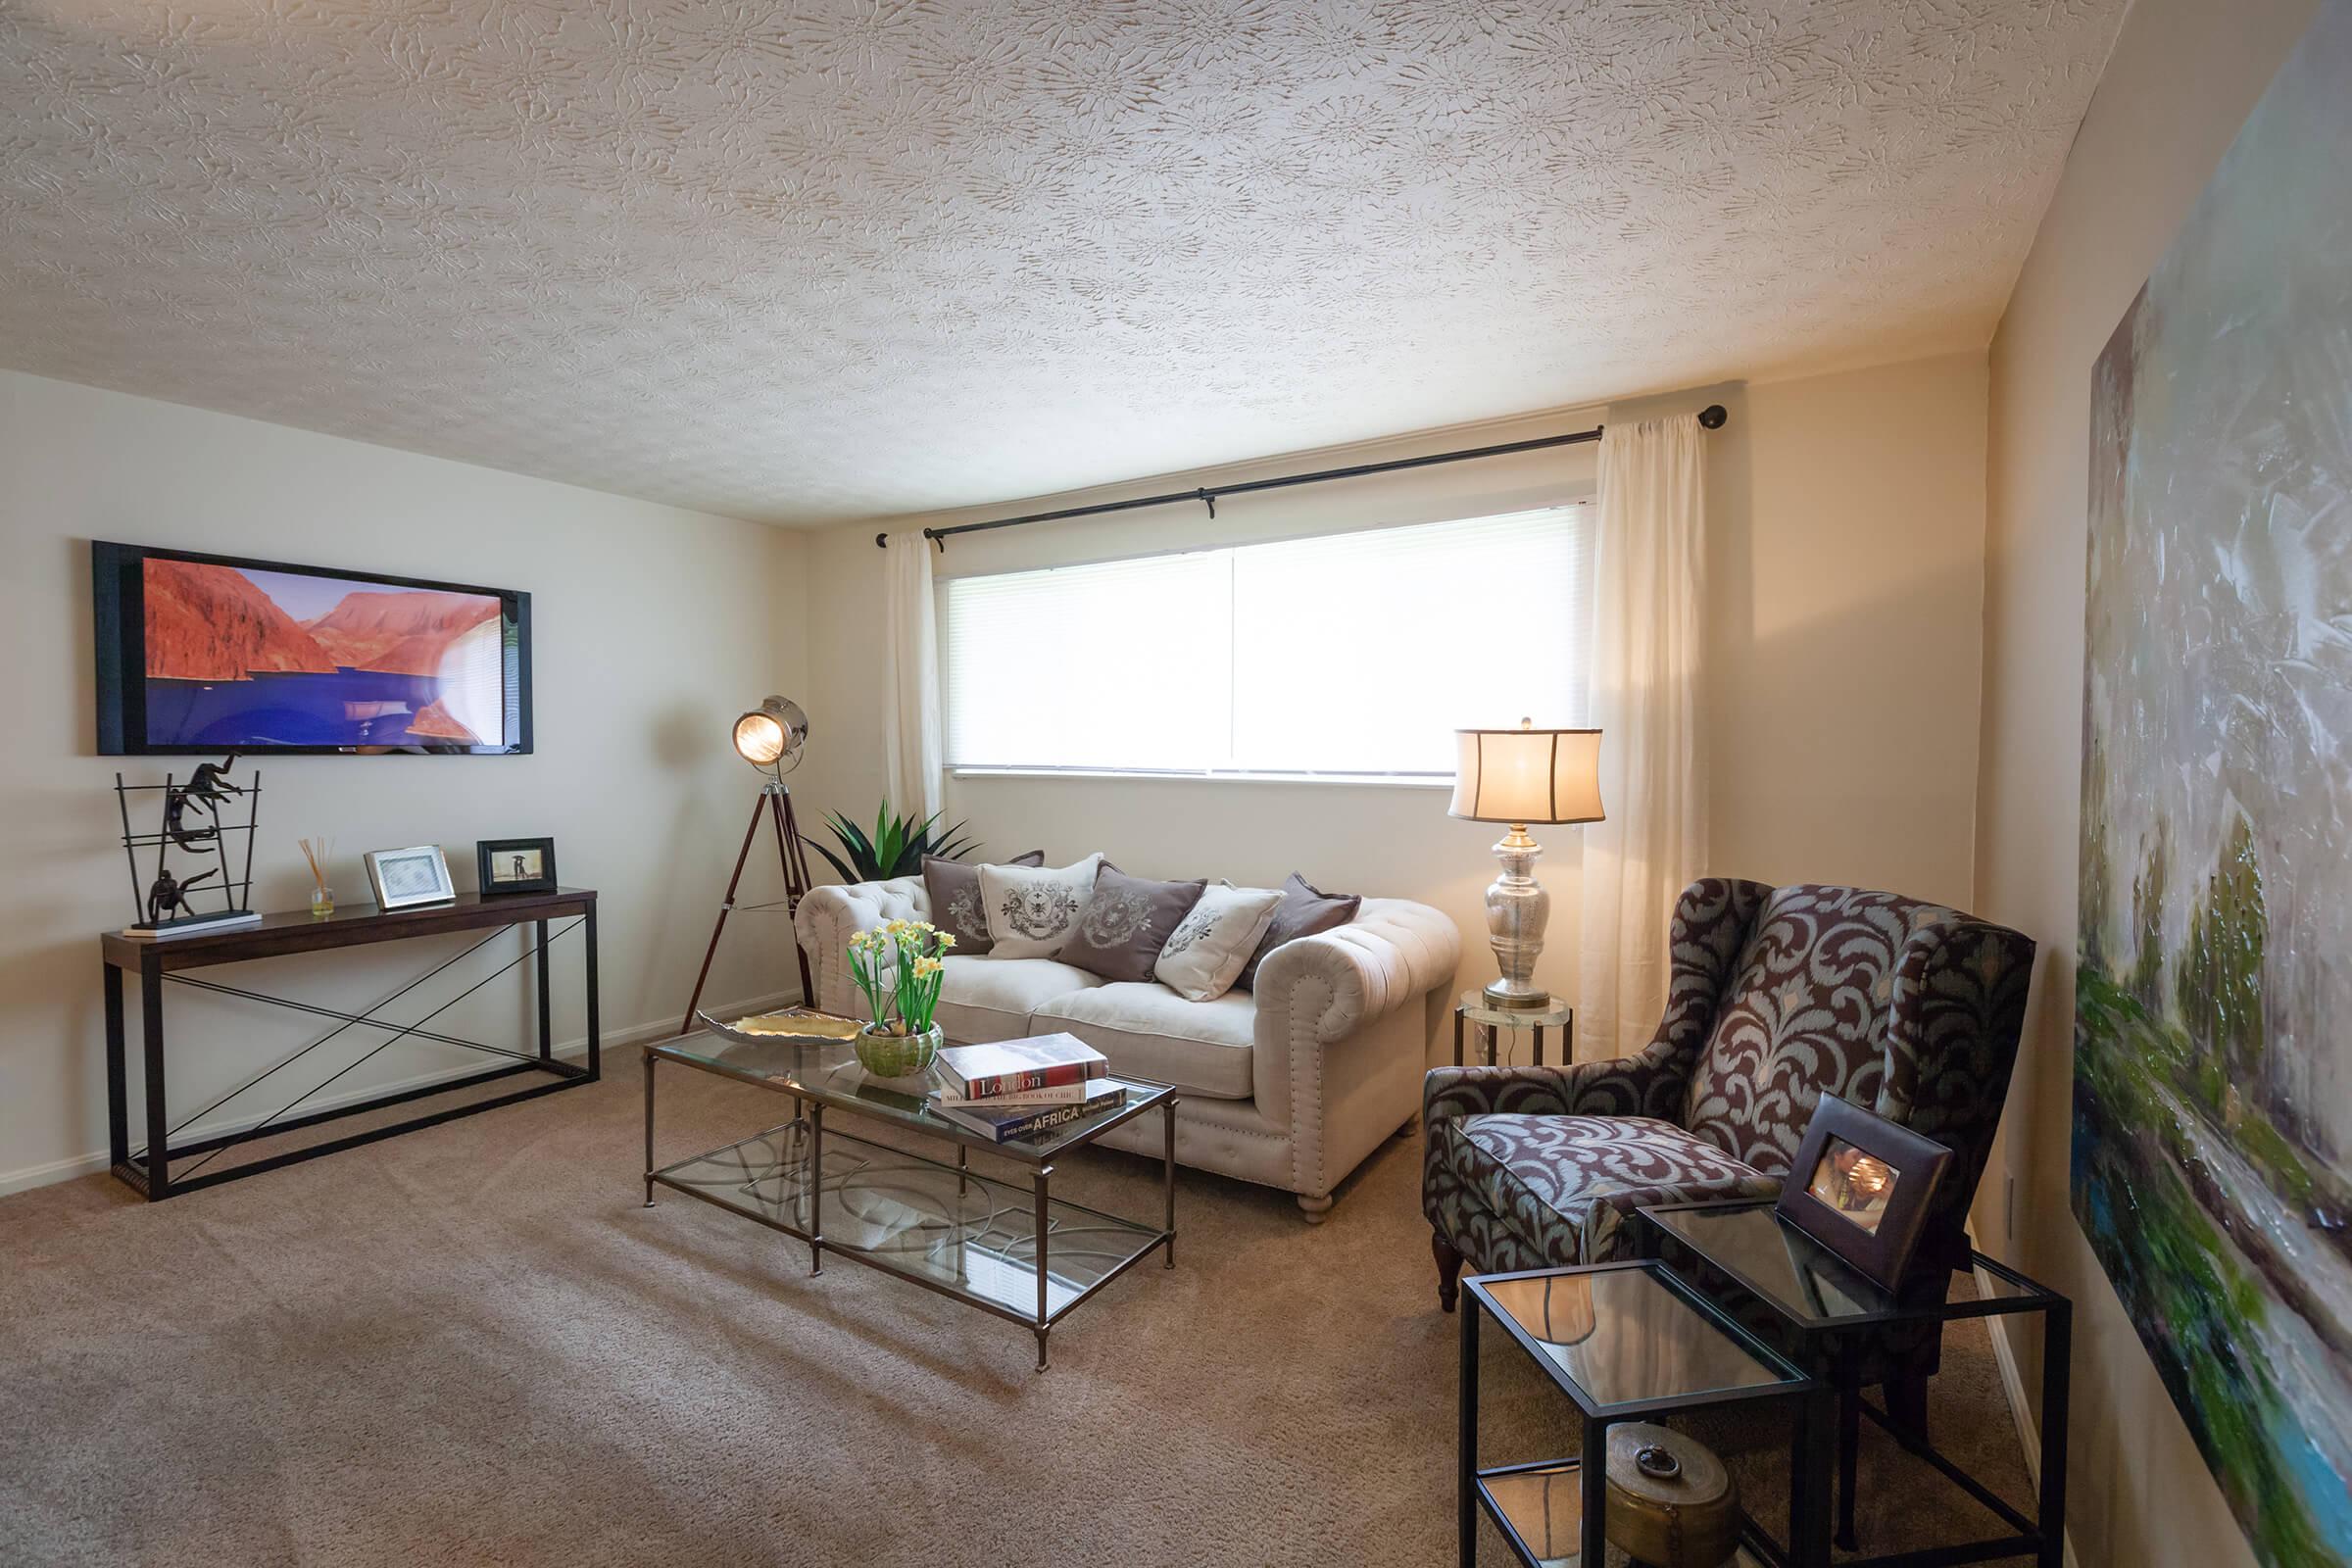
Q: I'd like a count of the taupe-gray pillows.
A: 3